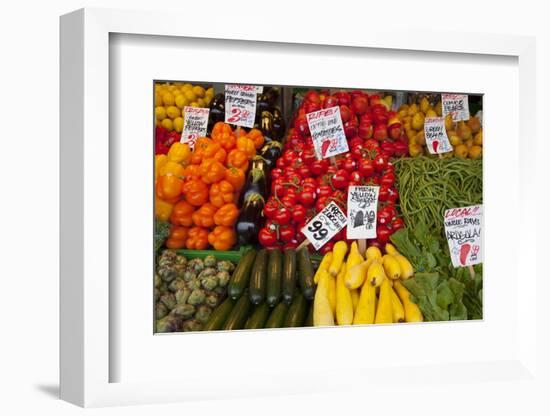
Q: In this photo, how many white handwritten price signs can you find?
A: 8